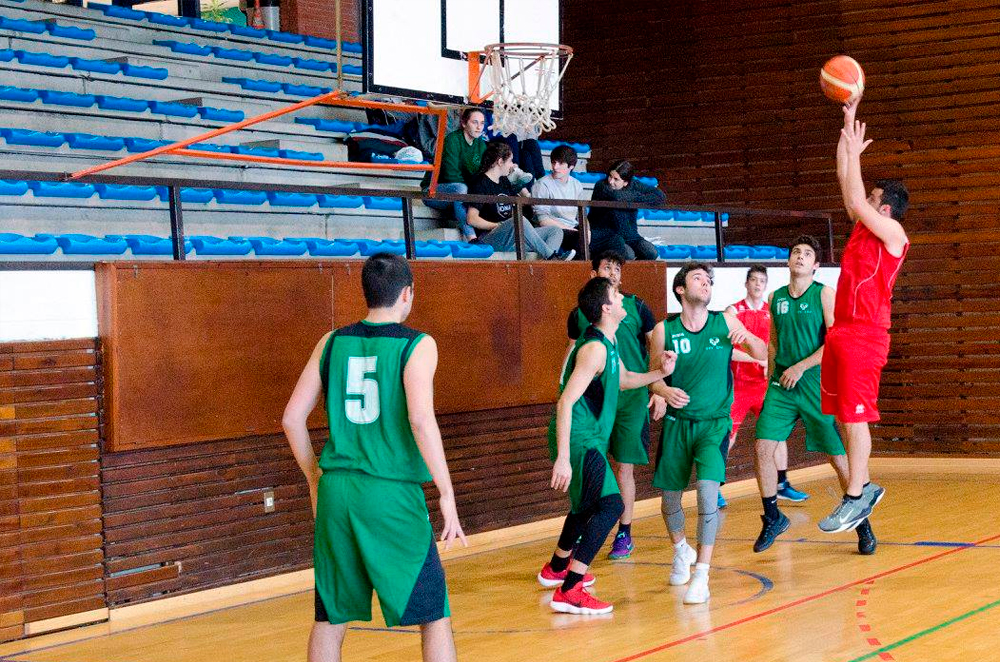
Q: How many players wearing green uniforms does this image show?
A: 5